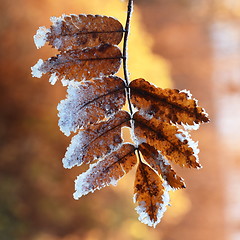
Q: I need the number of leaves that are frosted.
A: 9